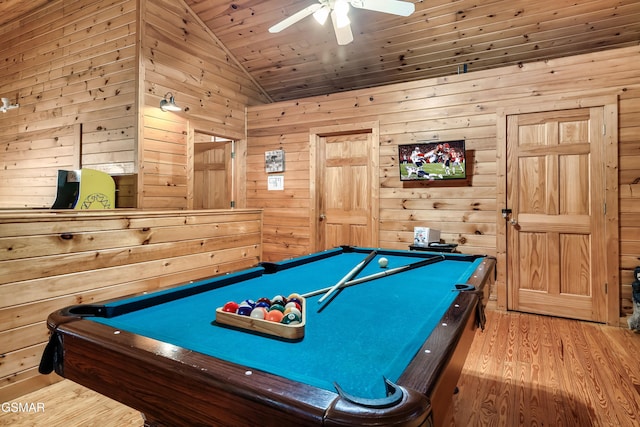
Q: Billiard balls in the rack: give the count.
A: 15